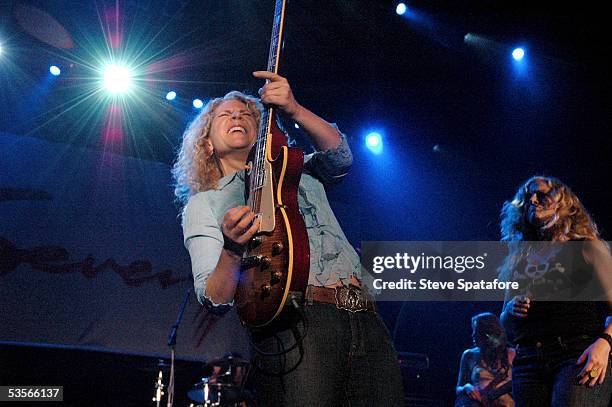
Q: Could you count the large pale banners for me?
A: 1